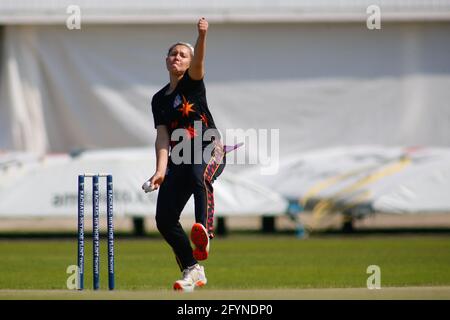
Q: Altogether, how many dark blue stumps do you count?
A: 3